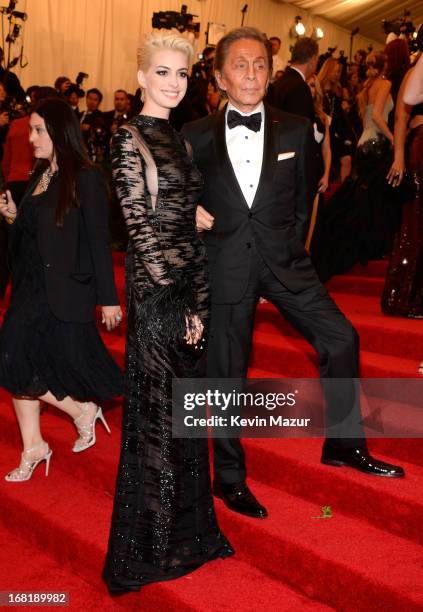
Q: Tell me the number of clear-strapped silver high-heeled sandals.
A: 2